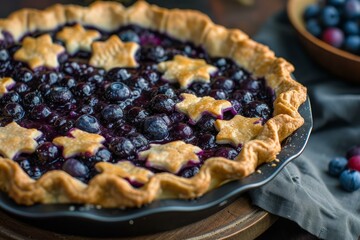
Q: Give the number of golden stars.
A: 11